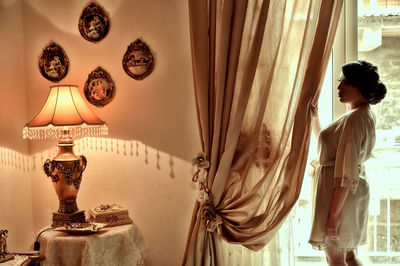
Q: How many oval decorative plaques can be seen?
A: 4